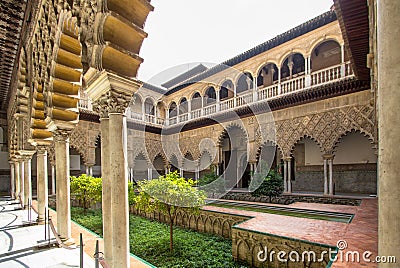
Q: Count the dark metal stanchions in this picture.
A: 6